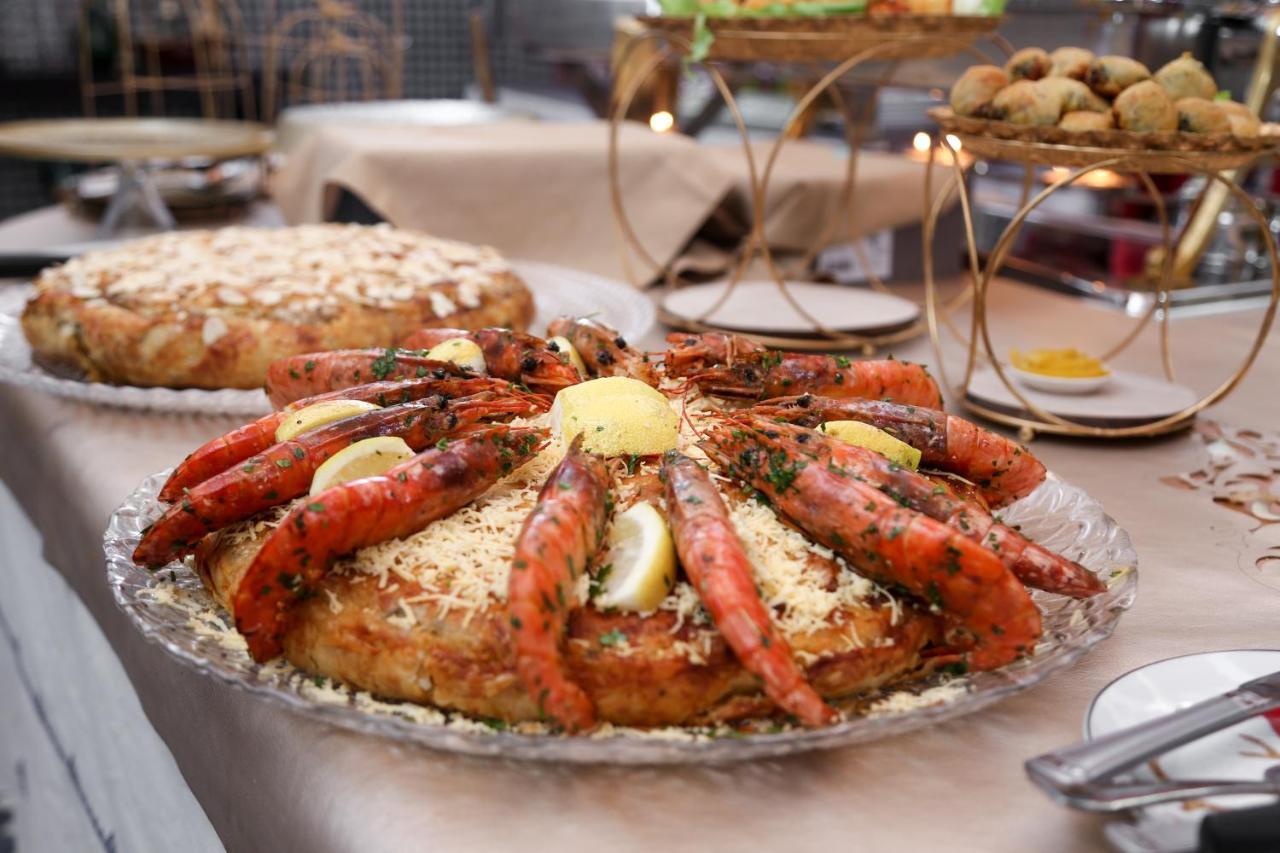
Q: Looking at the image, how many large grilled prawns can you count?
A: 13